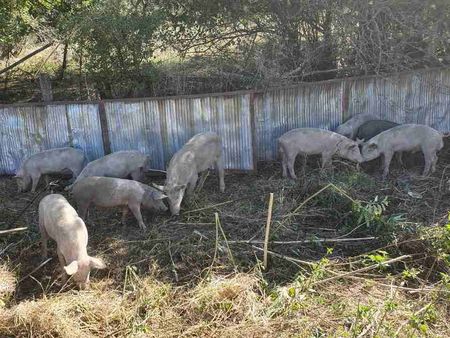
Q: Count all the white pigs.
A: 8